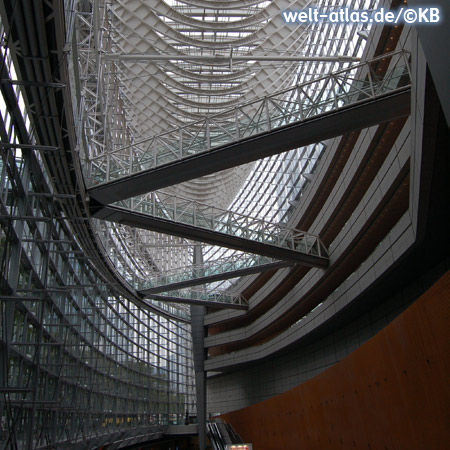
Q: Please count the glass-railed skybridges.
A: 4